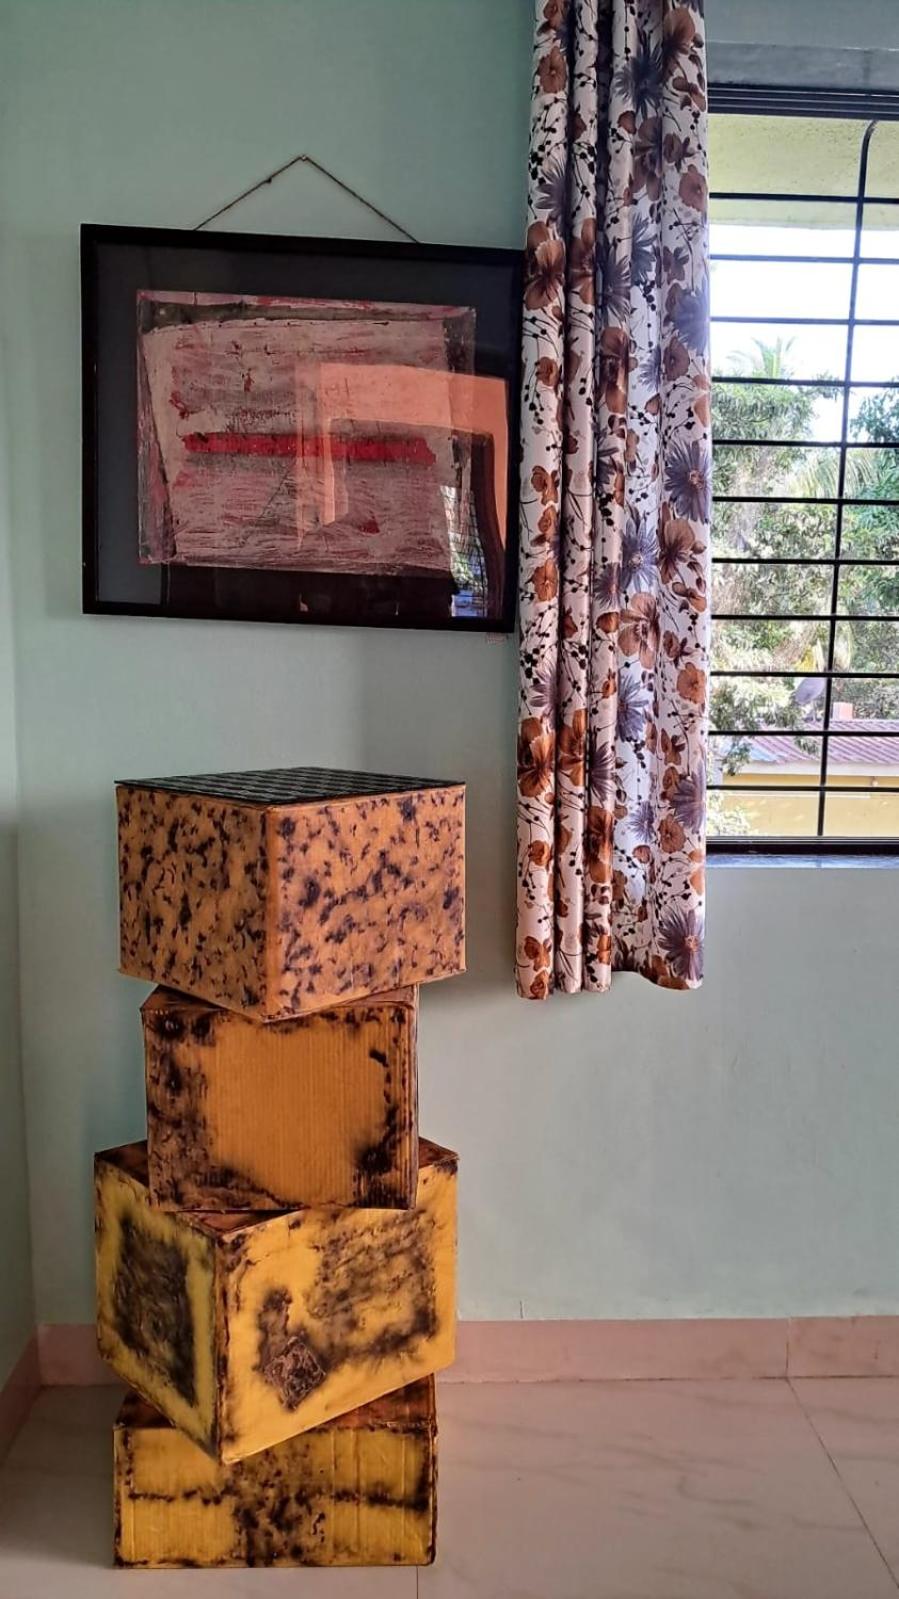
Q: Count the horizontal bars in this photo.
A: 11